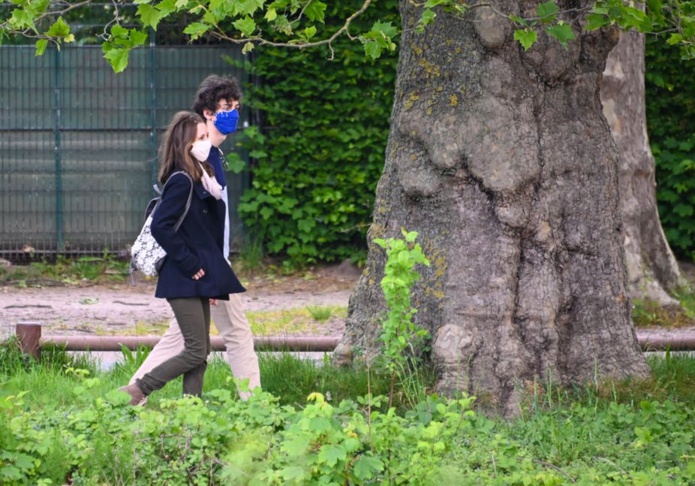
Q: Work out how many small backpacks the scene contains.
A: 1